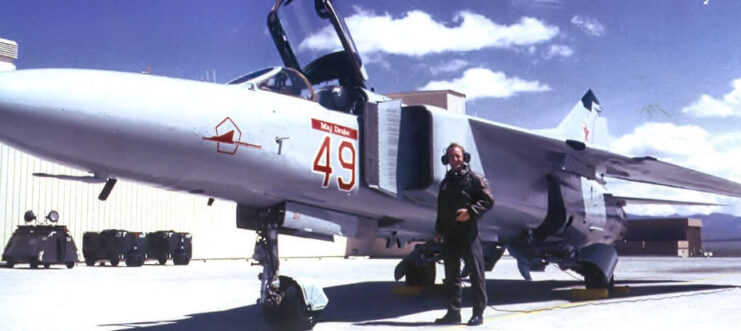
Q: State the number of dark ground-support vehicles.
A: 3